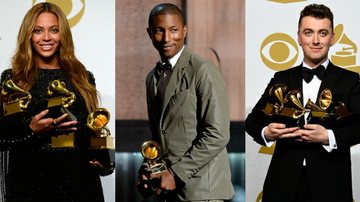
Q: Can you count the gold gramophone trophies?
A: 8